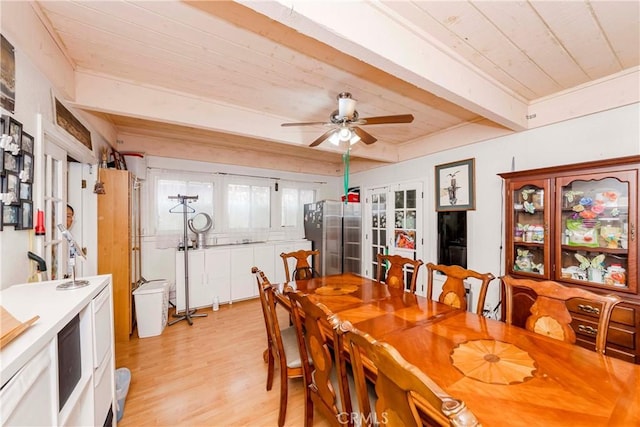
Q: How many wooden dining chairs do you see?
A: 7